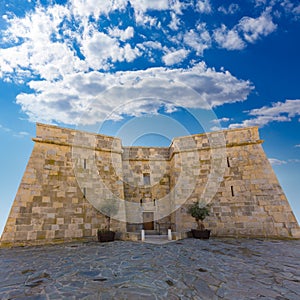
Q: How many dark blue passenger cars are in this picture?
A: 0